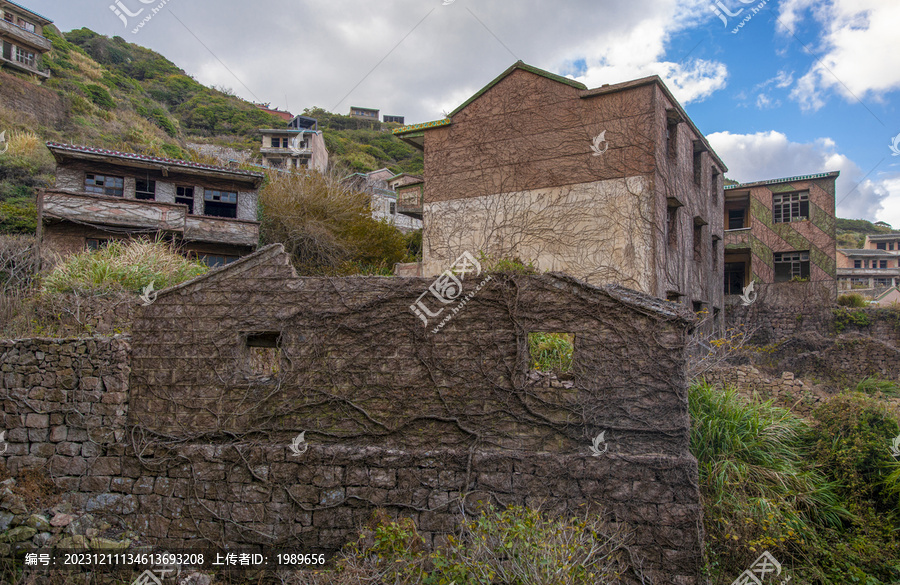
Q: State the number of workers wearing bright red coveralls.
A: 0